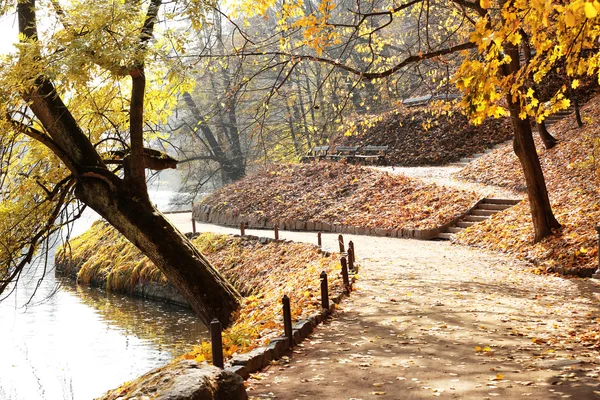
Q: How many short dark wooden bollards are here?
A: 11